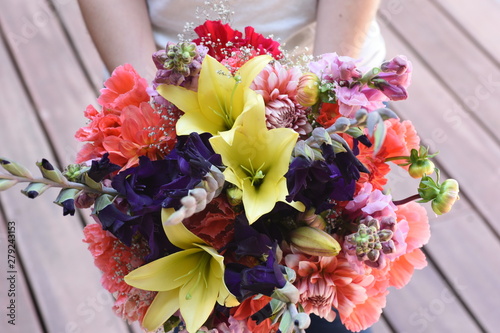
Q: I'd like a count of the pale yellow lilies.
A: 3